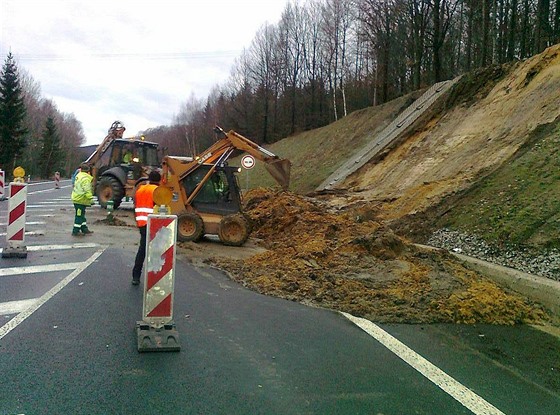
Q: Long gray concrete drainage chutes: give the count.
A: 1